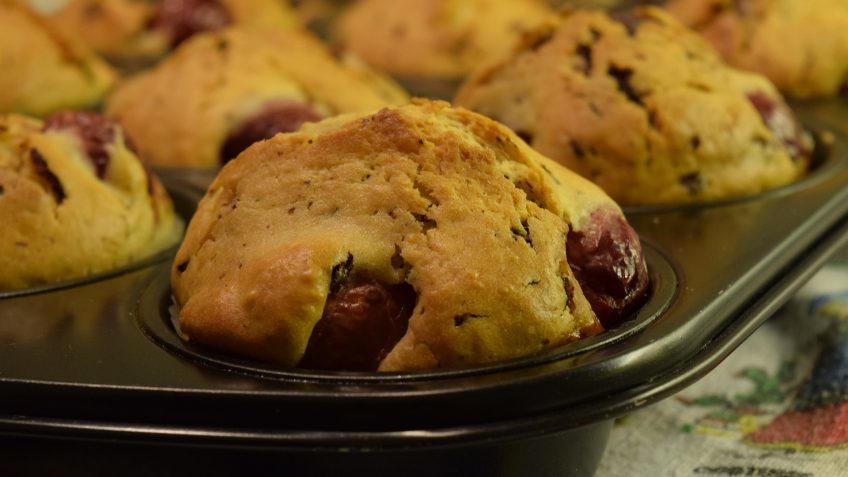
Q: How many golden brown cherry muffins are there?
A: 8